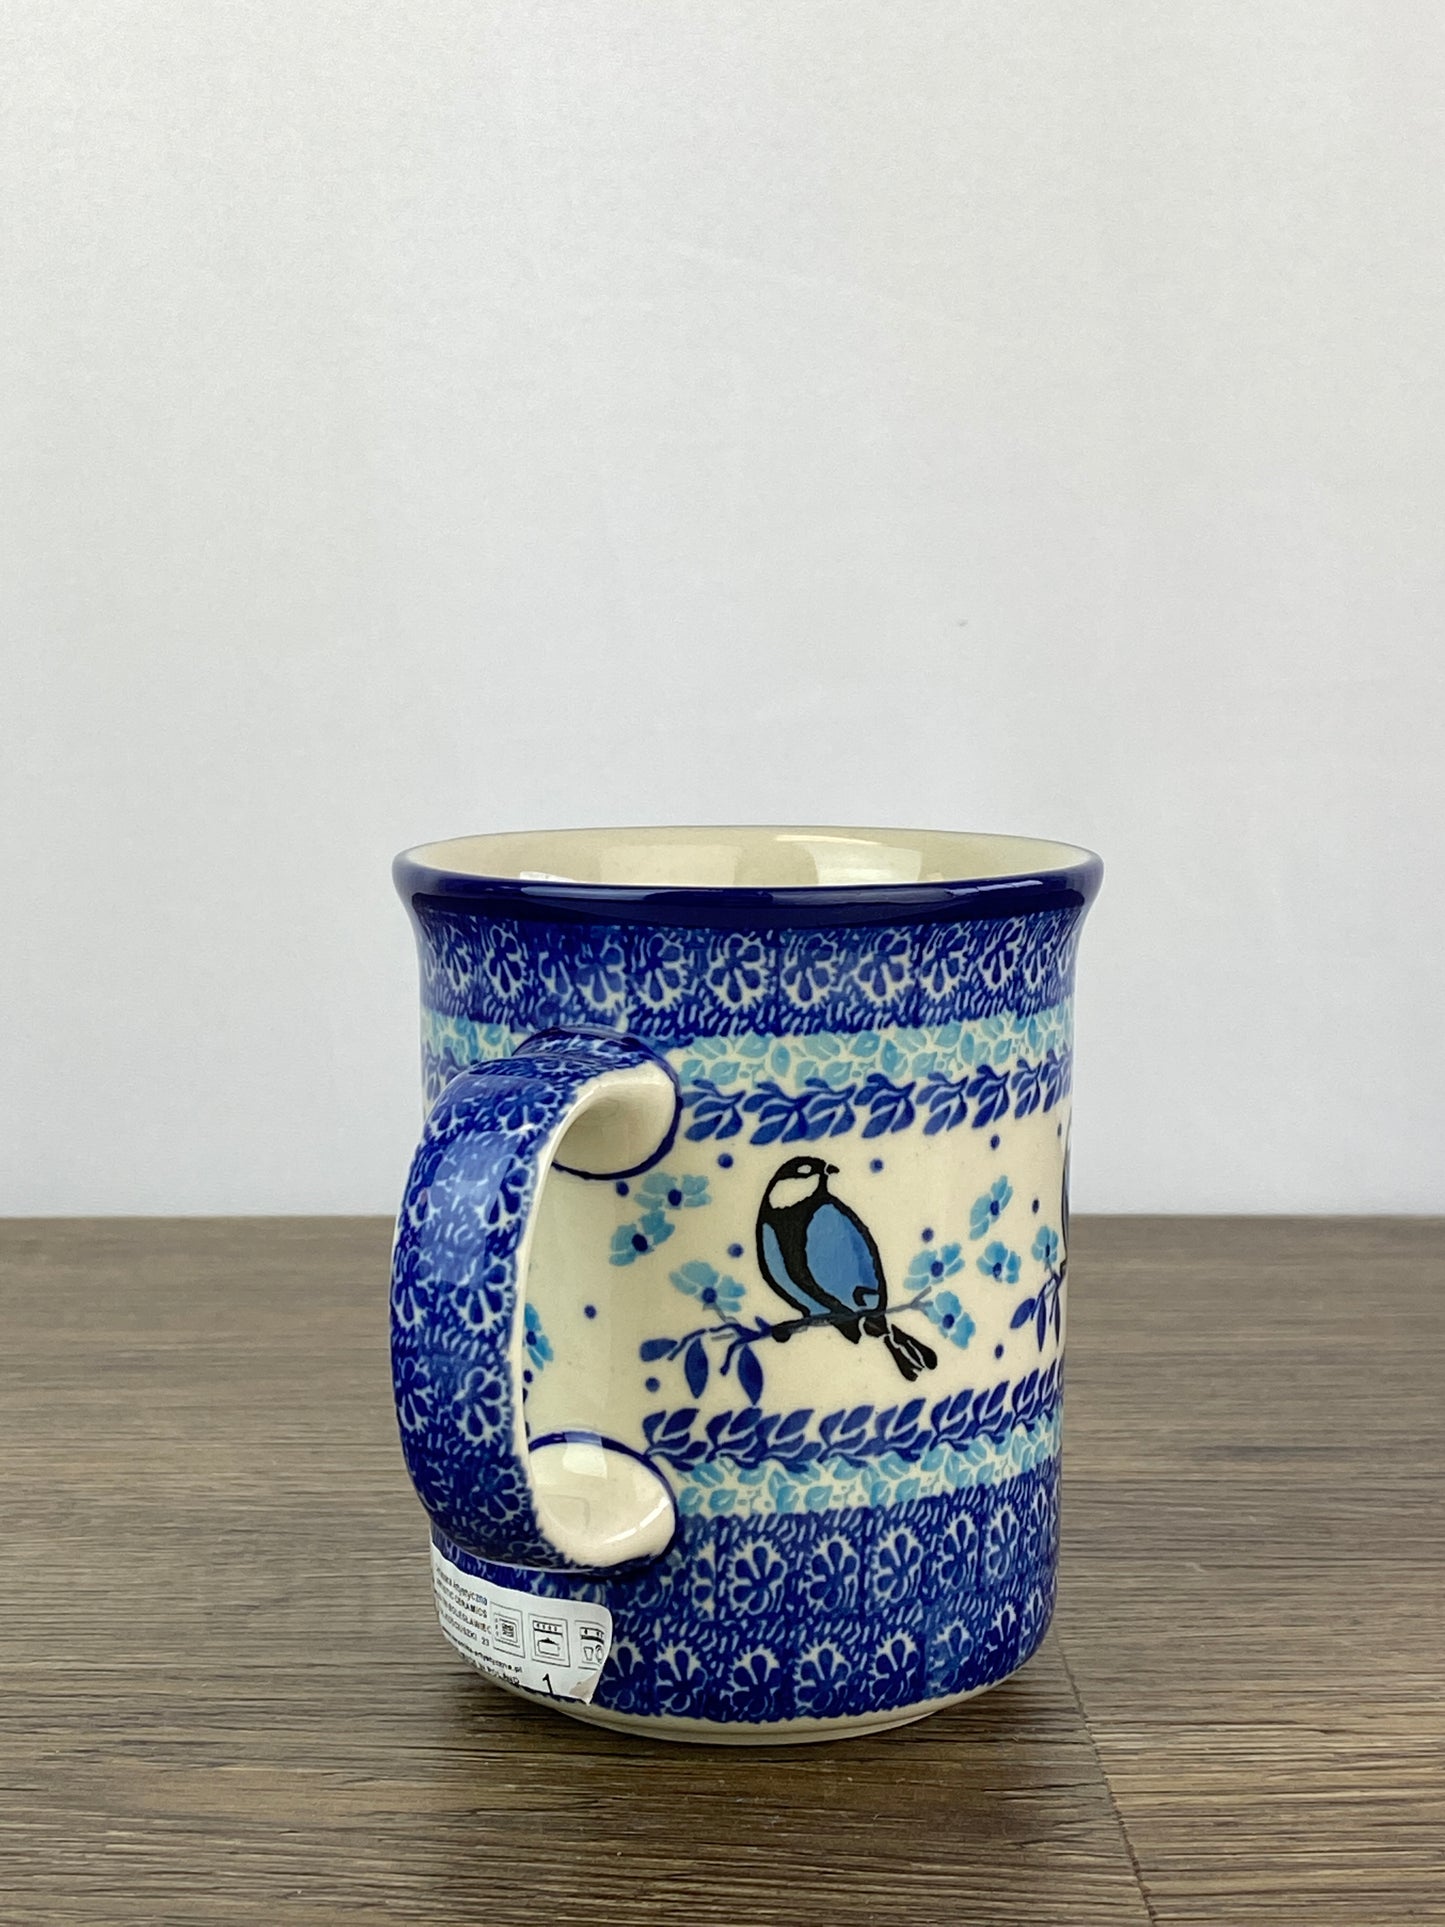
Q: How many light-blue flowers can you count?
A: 9